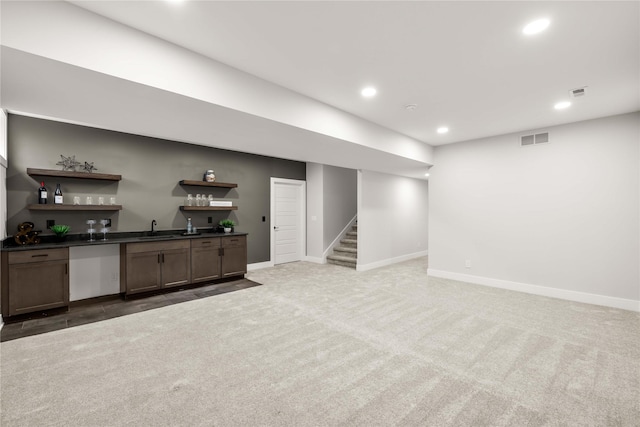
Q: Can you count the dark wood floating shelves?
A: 4